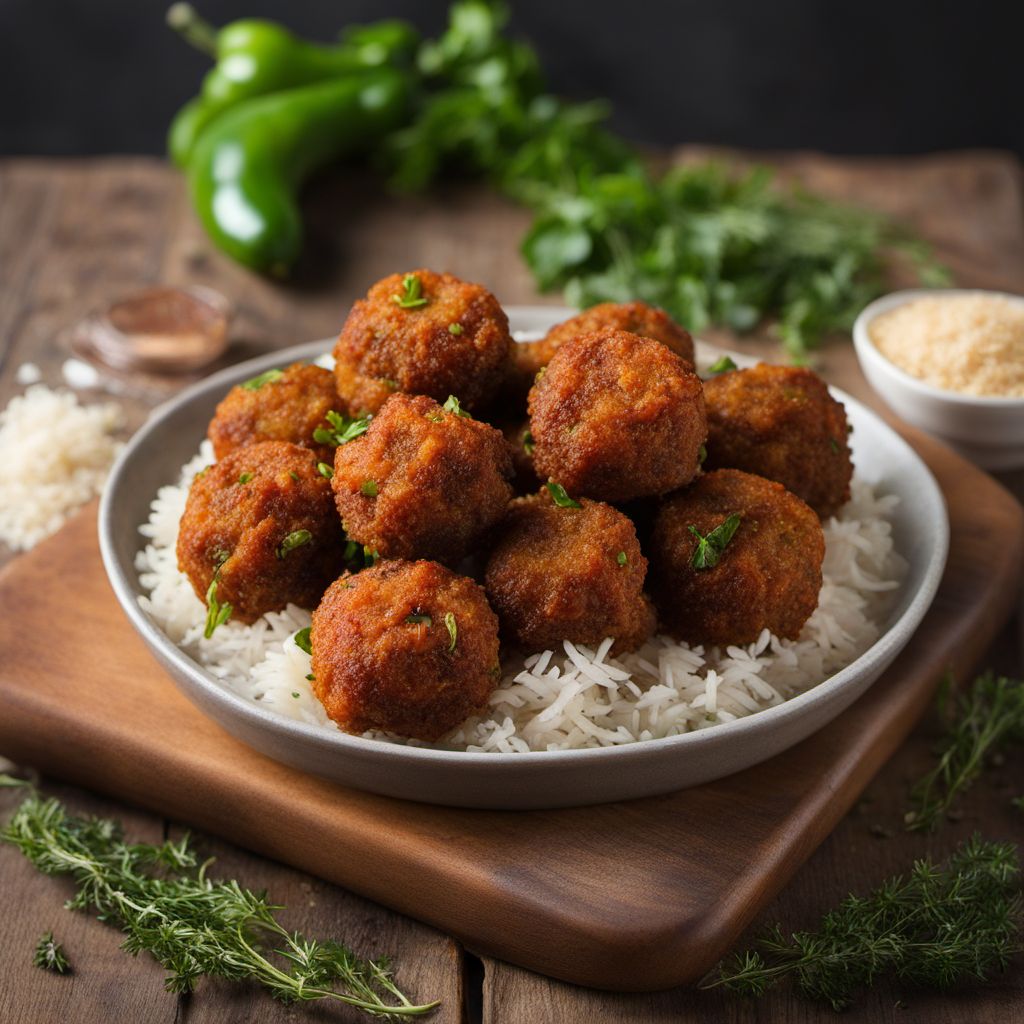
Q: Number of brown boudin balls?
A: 10